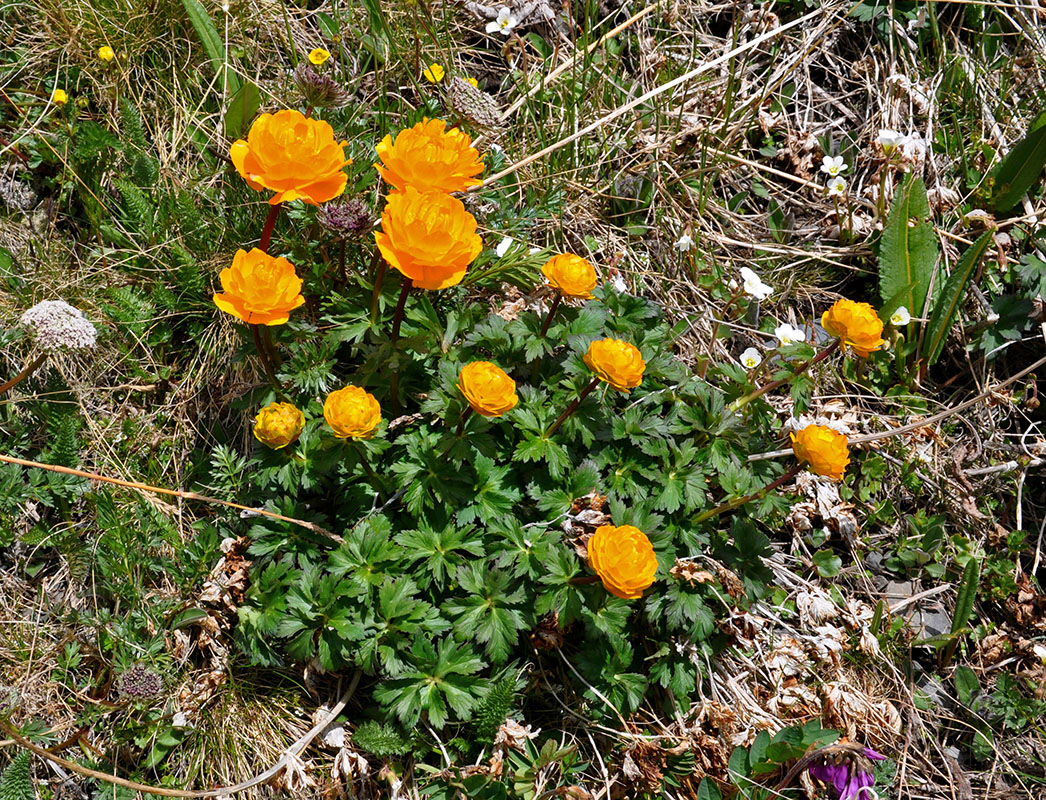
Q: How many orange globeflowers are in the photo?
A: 12